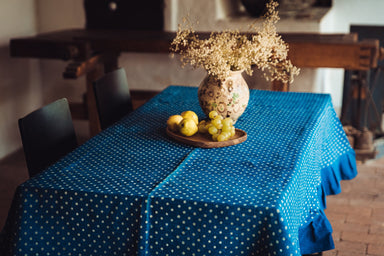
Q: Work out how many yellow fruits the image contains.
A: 3